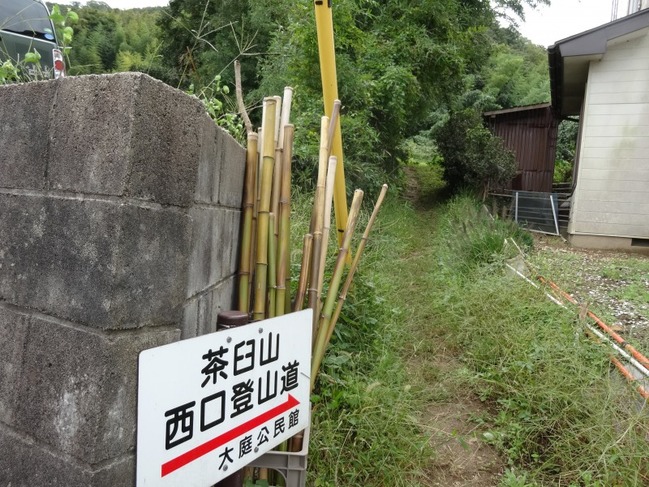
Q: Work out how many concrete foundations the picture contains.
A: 1